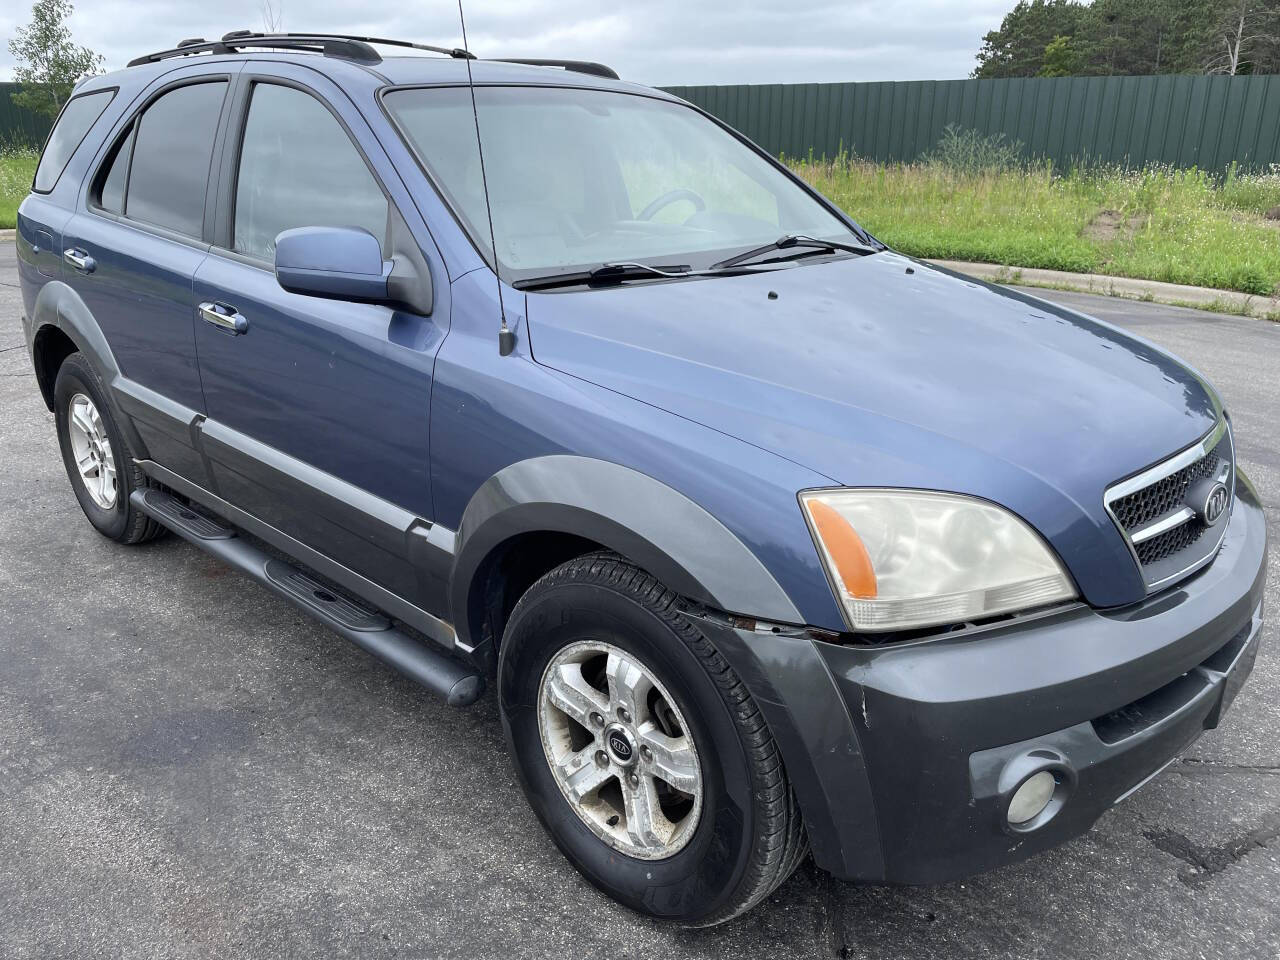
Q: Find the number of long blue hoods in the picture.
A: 1